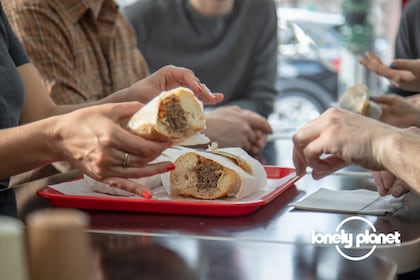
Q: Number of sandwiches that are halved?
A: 2